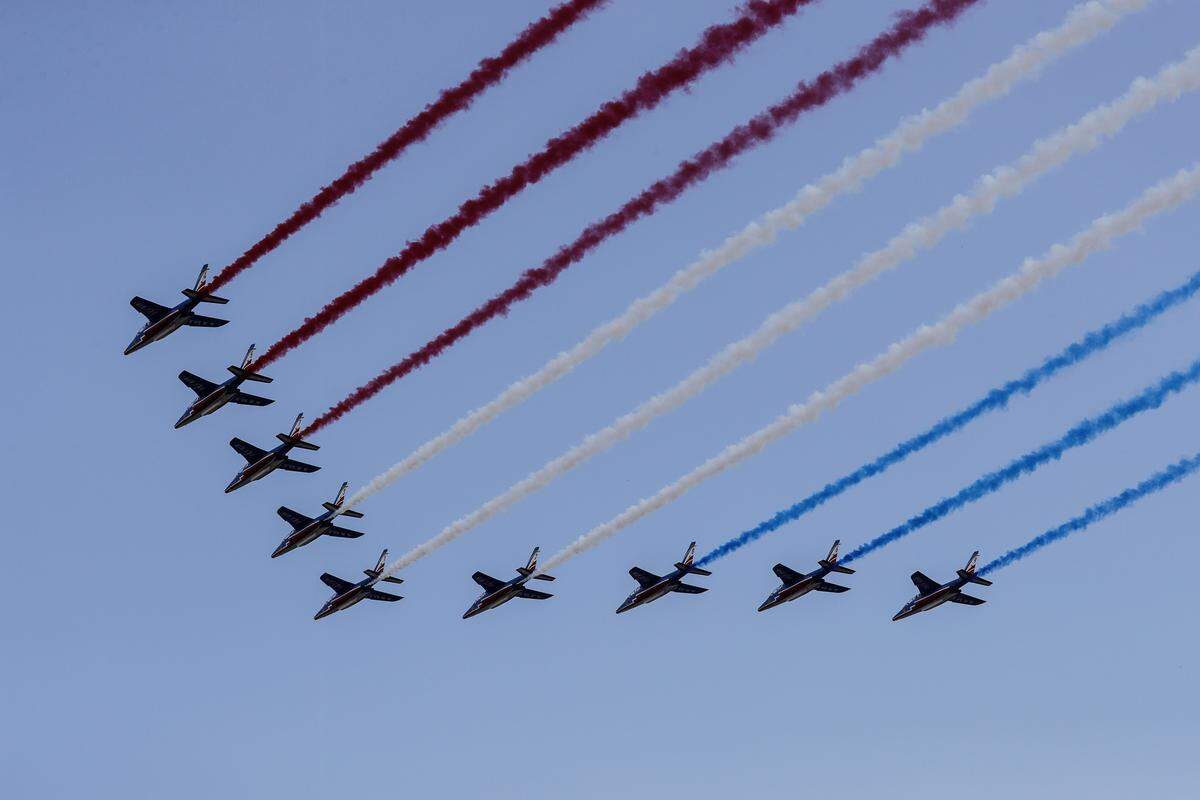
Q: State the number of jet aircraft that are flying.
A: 9